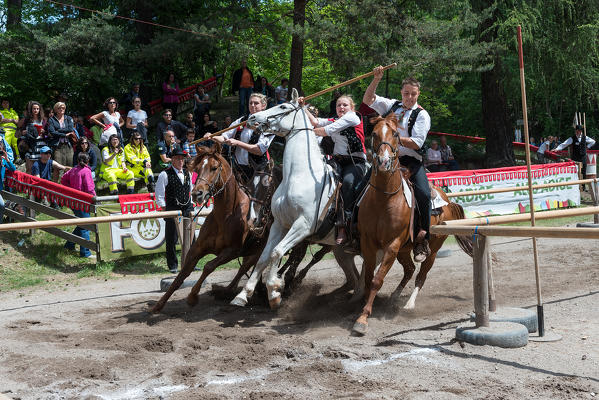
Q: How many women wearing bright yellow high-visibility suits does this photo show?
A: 2